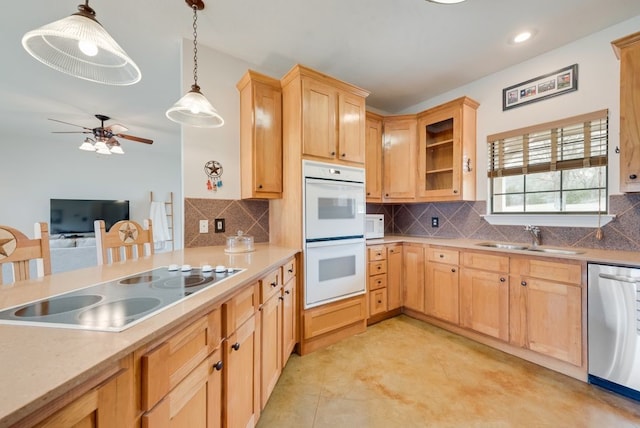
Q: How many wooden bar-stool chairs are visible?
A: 2